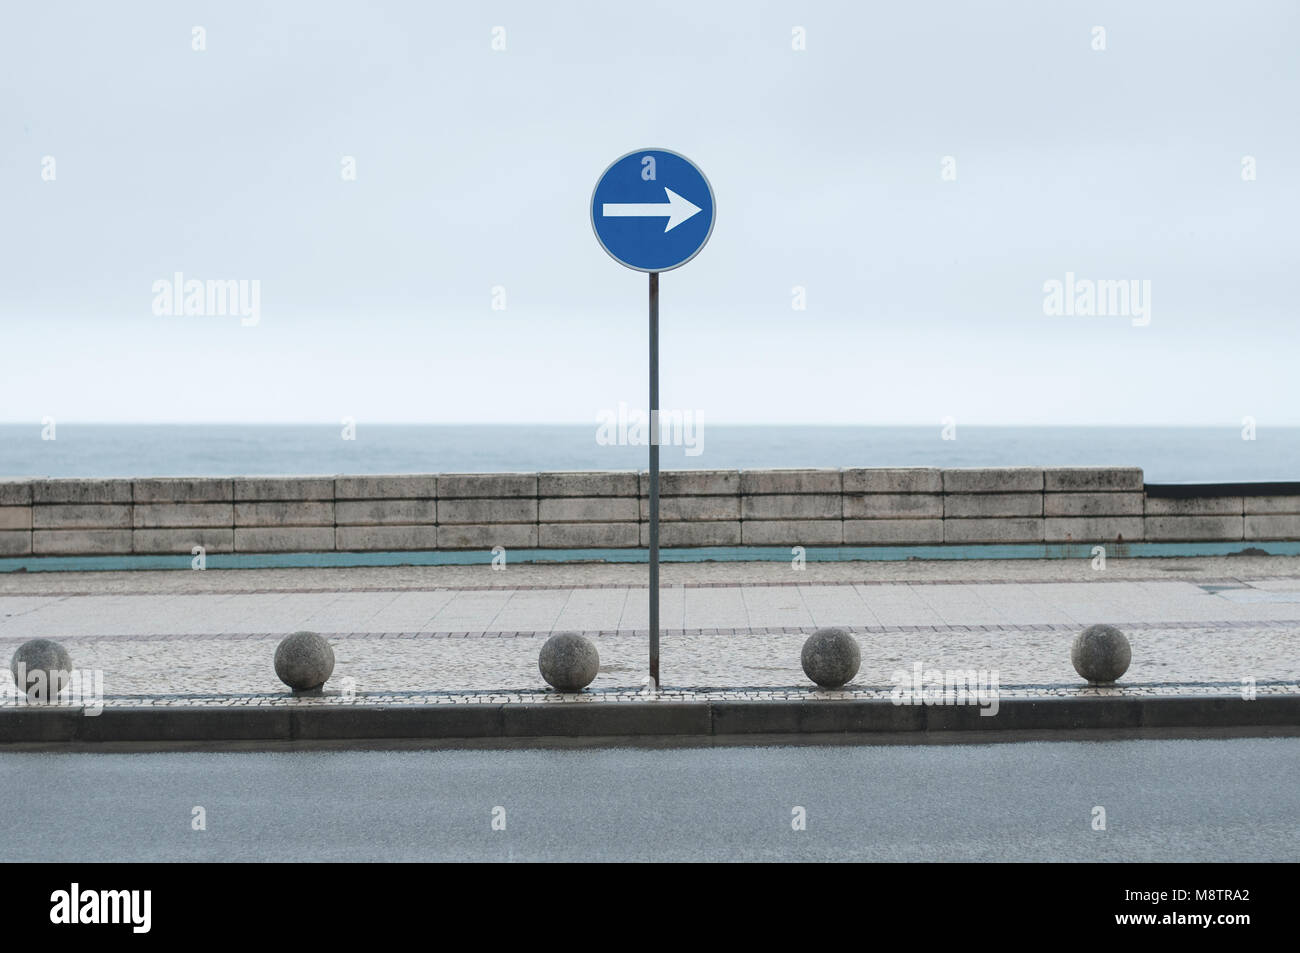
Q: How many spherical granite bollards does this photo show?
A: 5